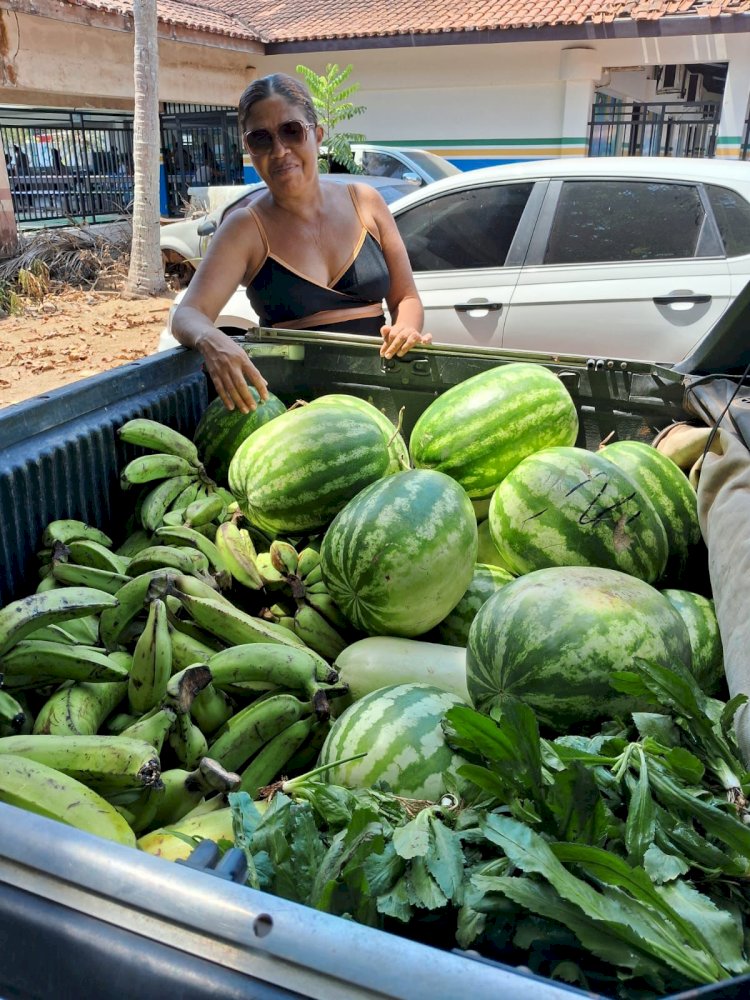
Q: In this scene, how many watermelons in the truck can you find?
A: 11